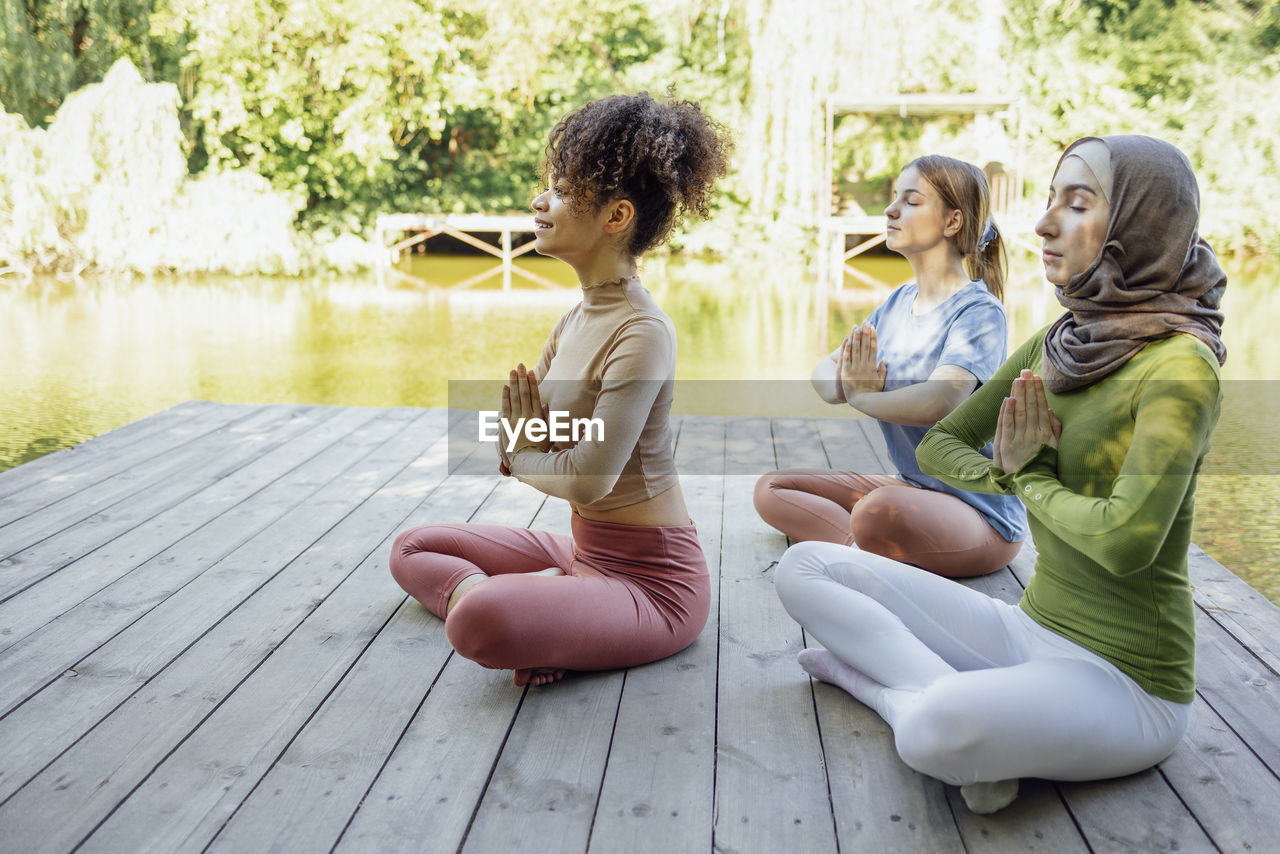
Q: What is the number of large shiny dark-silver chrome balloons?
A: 0